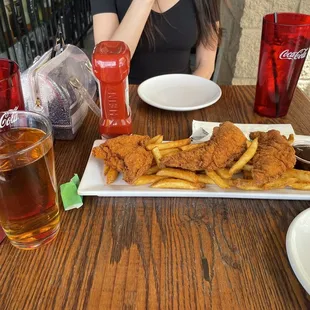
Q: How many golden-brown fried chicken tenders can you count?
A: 3